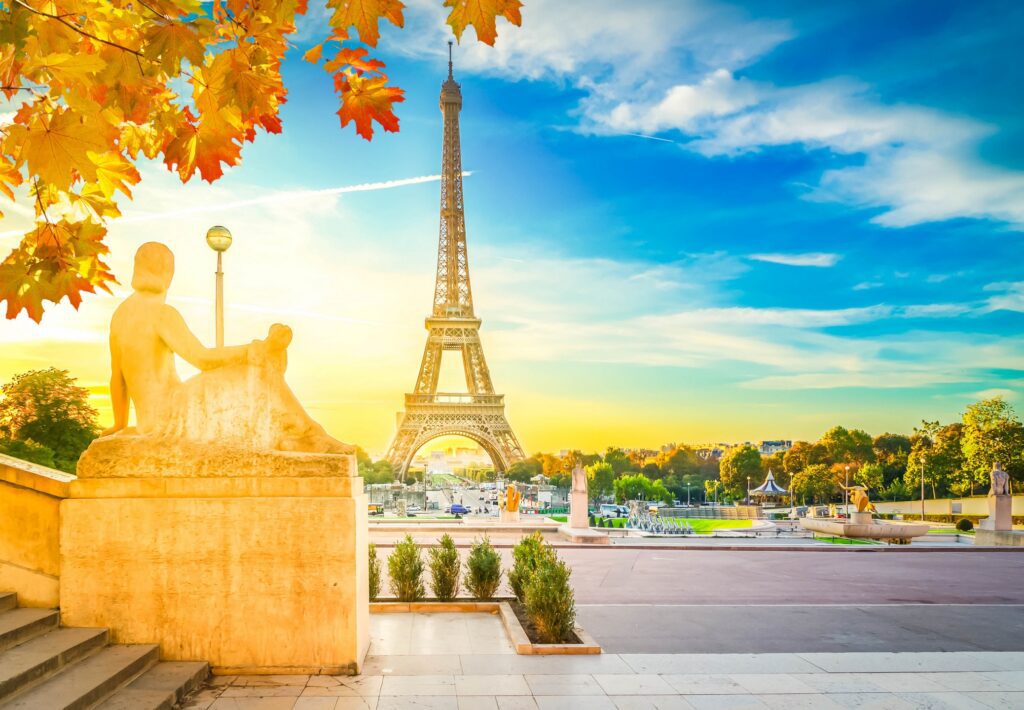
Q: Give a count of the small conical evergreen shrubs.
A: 6